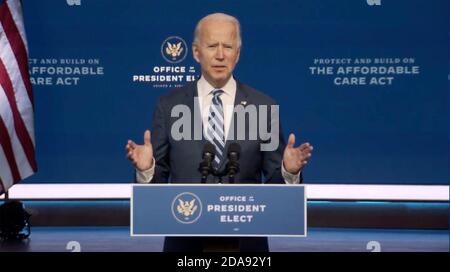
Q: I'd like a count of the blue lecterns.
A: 1